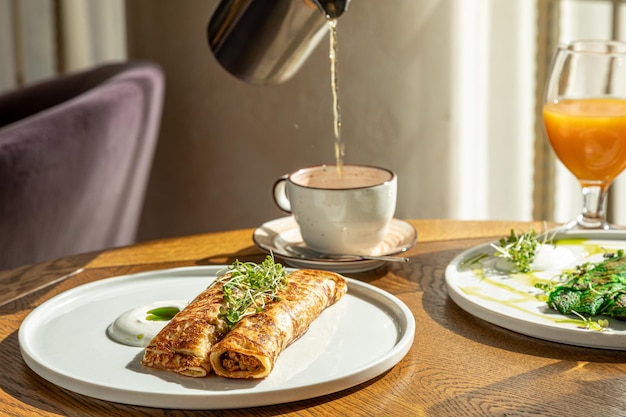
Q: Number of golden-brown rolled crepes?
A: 2